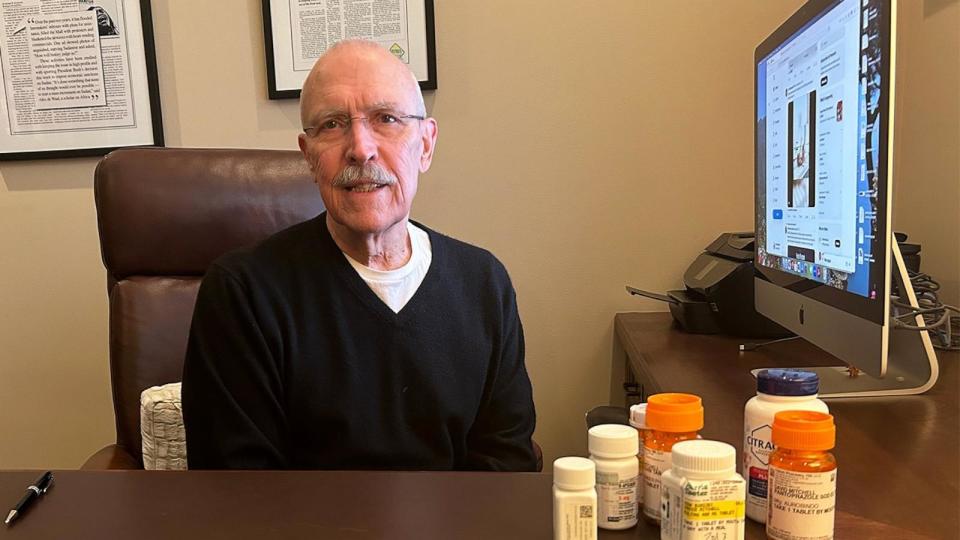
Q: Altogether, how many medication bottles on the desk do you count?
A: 7